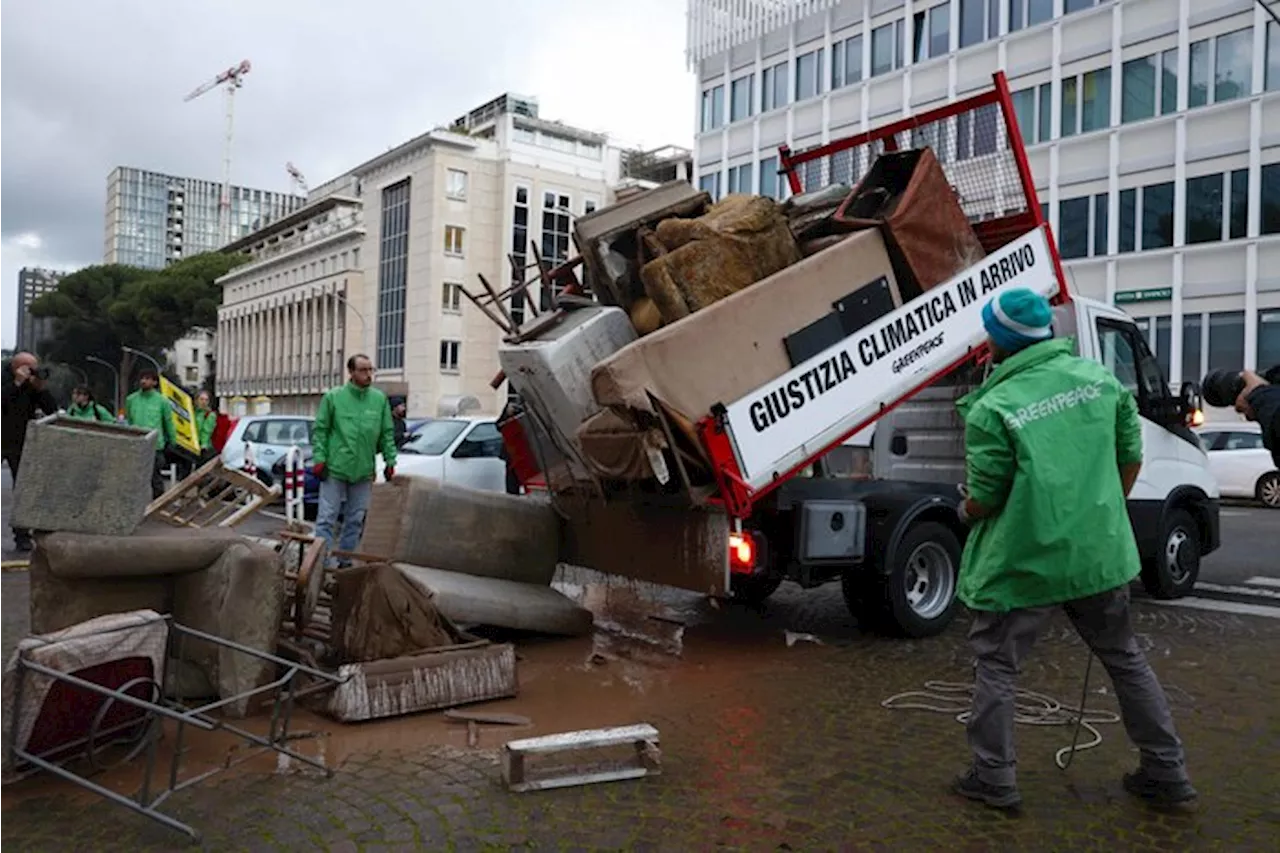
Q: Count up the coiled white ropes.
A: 1